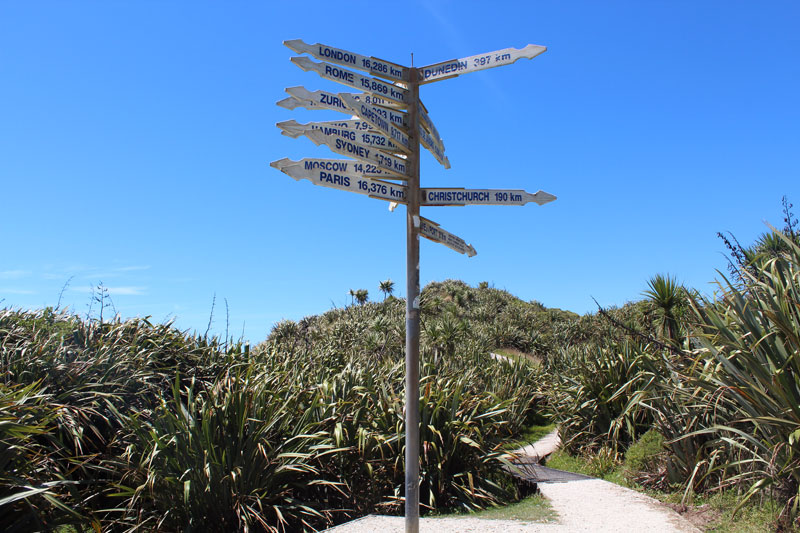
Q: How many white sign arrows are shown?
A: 15